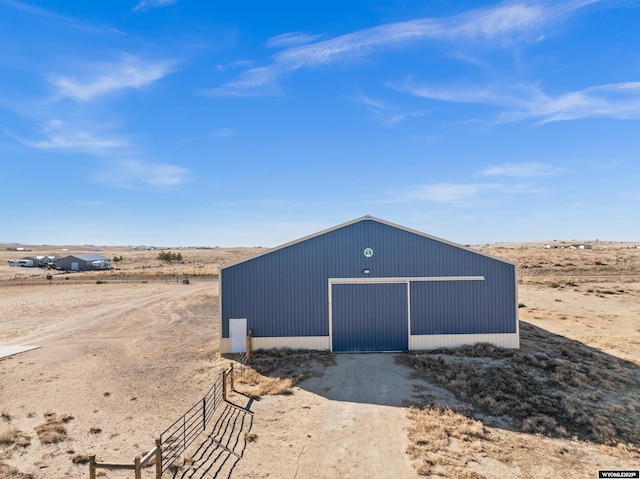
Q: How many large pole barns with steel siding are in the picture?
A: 1